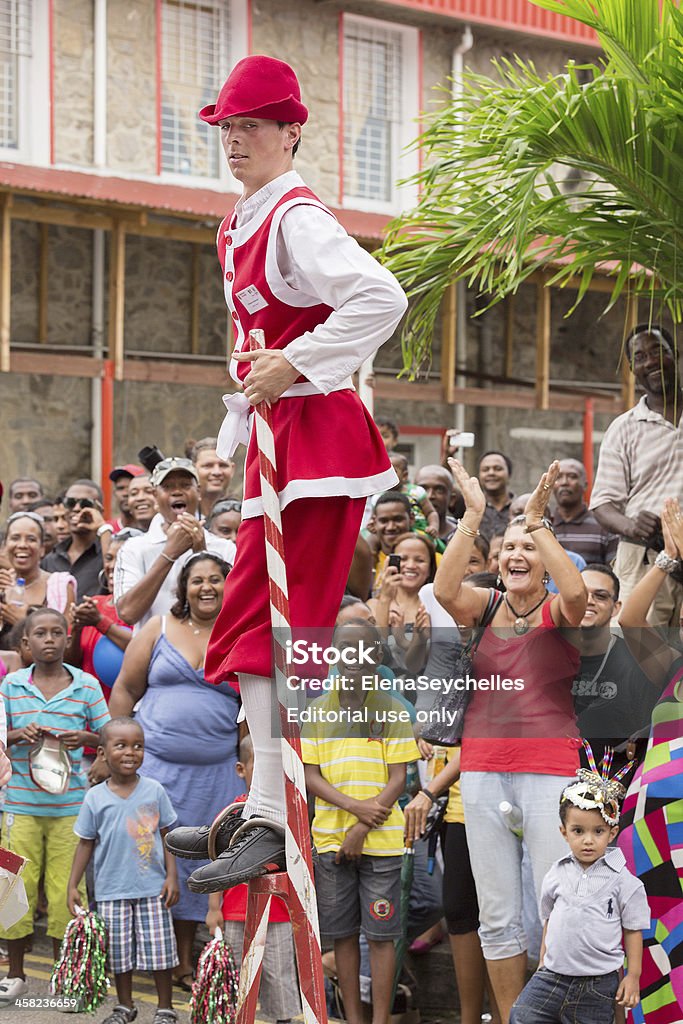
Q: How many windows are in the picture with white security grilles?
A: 3